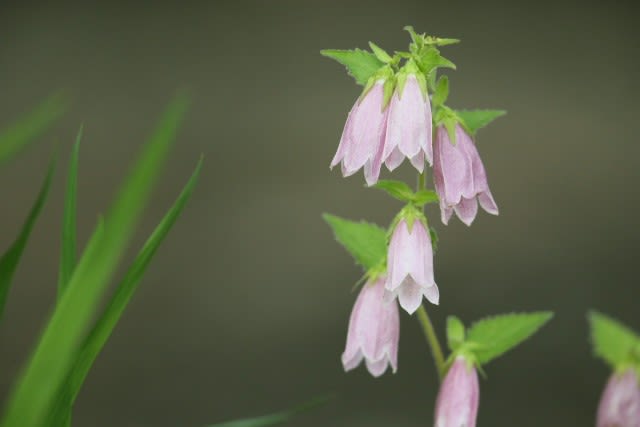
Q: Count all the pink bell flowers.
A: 7